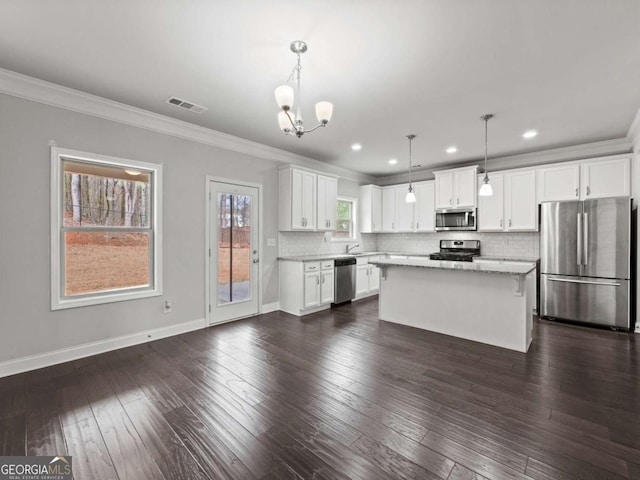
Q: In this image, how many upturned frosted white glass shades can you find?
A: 3